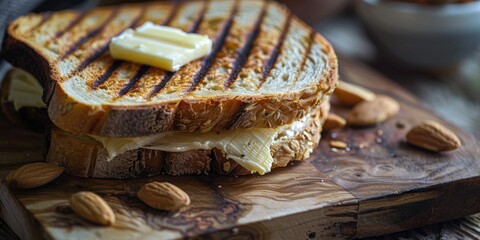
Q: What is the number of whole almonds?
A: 5